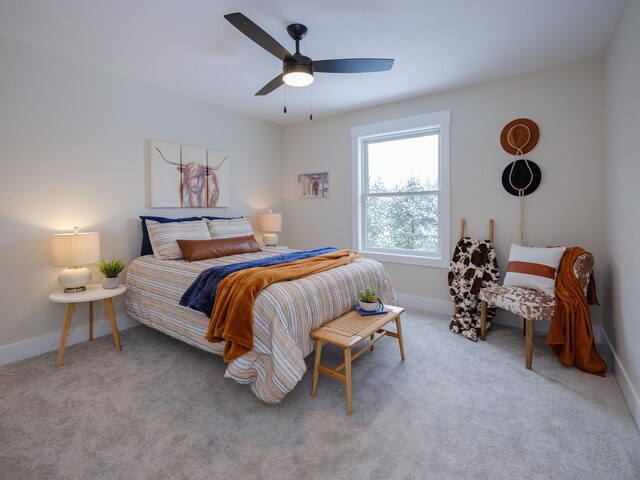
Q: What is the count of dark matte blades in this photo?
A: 3